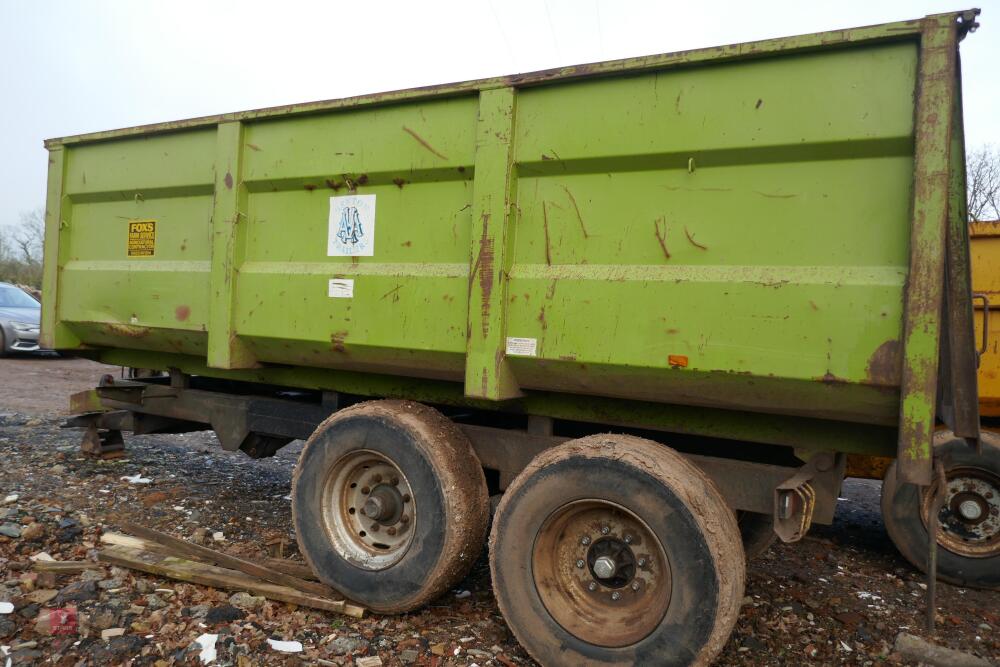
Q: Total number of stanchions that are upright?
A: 4